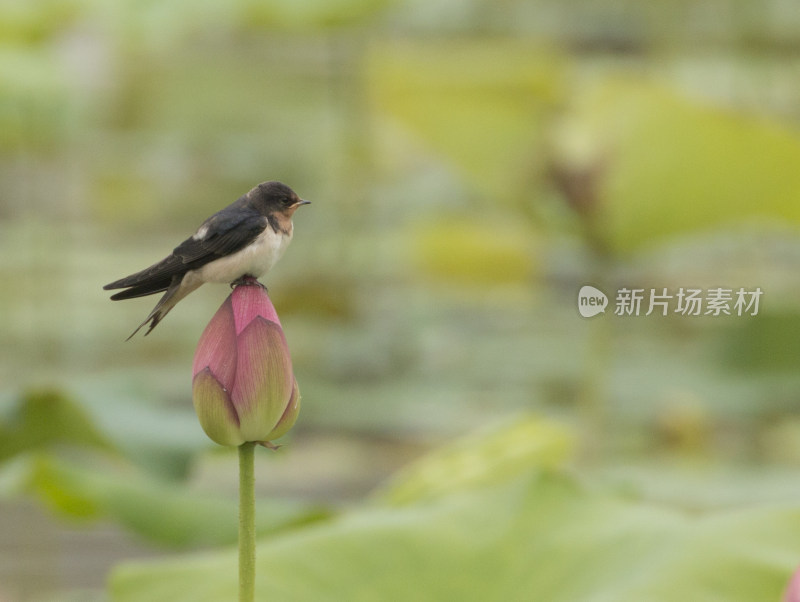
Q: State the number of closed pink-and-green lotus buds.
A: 1